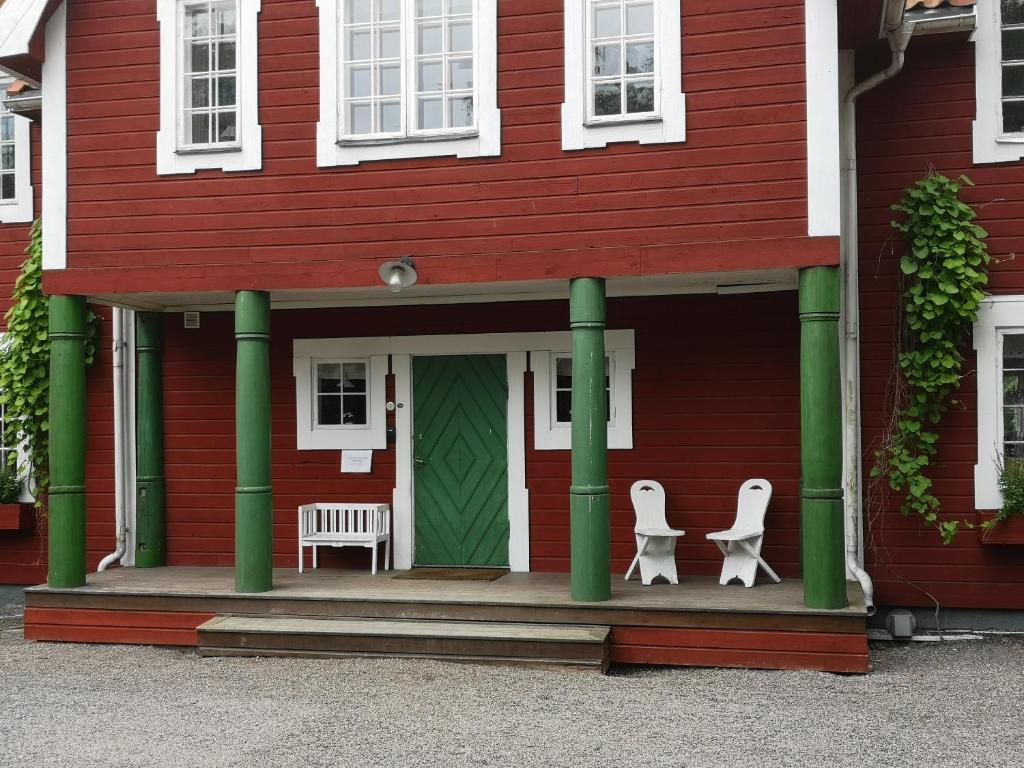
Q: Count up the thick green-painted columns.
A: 5